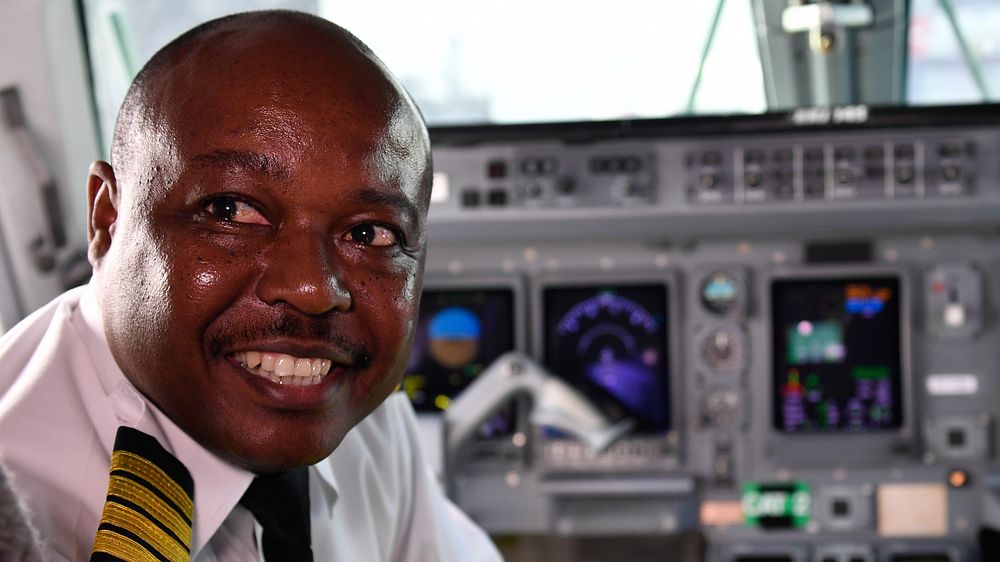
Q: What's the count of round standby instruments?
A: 3